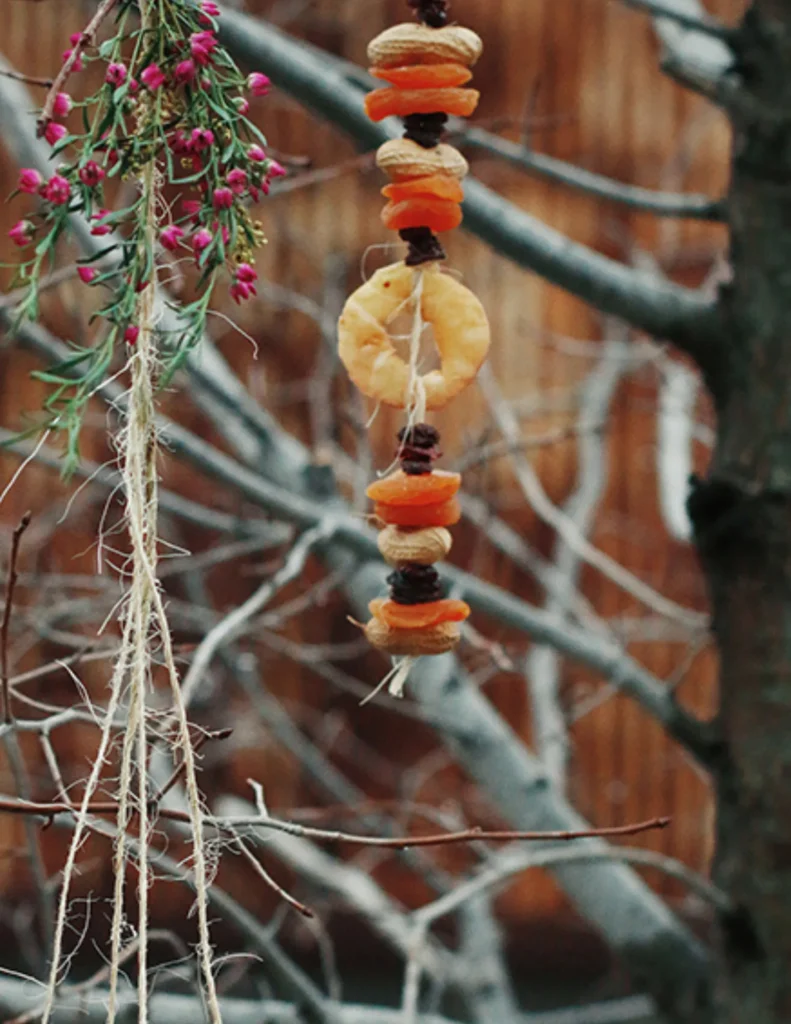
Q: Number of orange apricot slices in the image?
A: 7